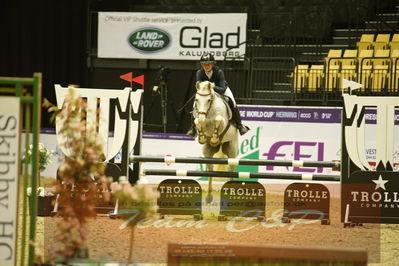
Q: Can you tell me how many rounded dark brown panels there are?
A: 3